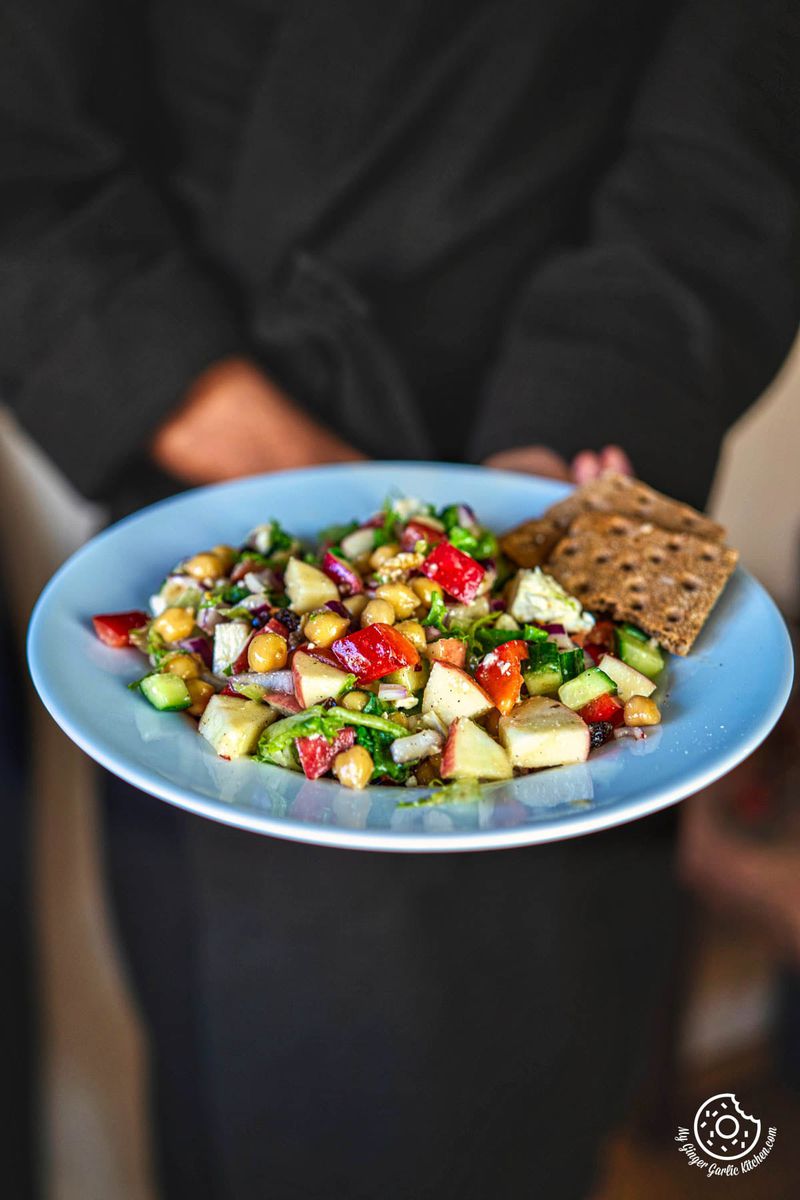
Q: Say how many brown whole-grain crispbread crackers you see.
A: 2